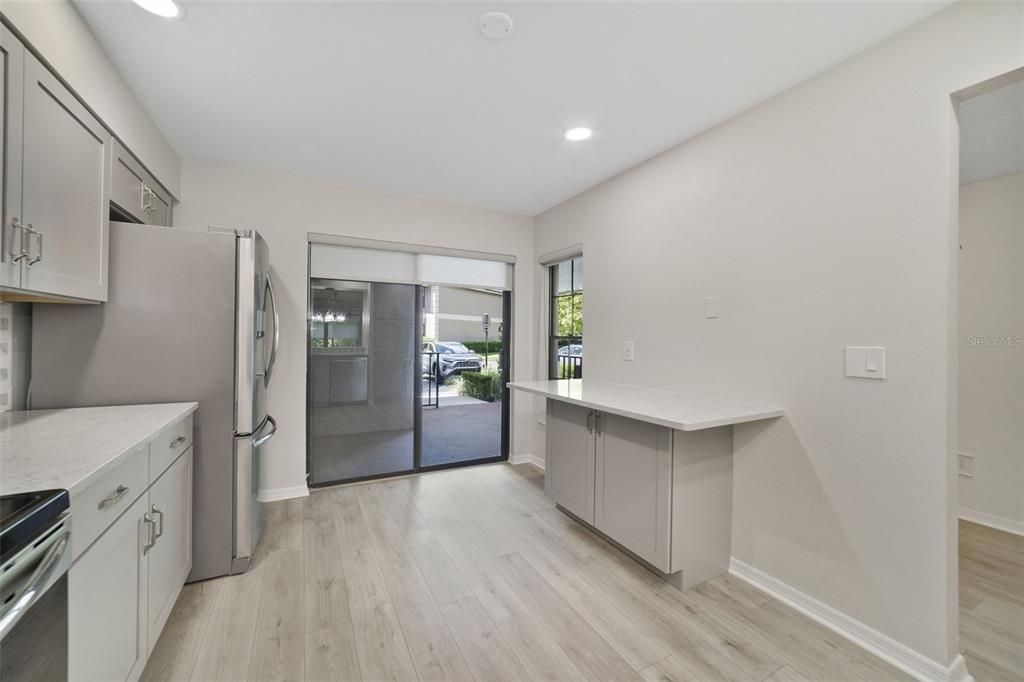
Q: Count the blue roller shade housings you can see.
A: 0